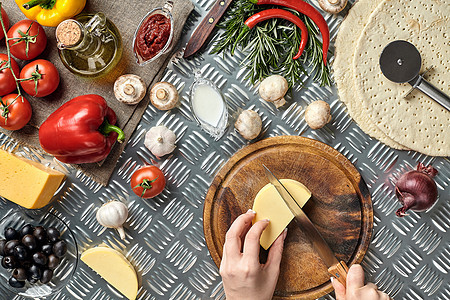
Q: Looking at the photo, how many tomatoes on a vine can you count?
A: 5